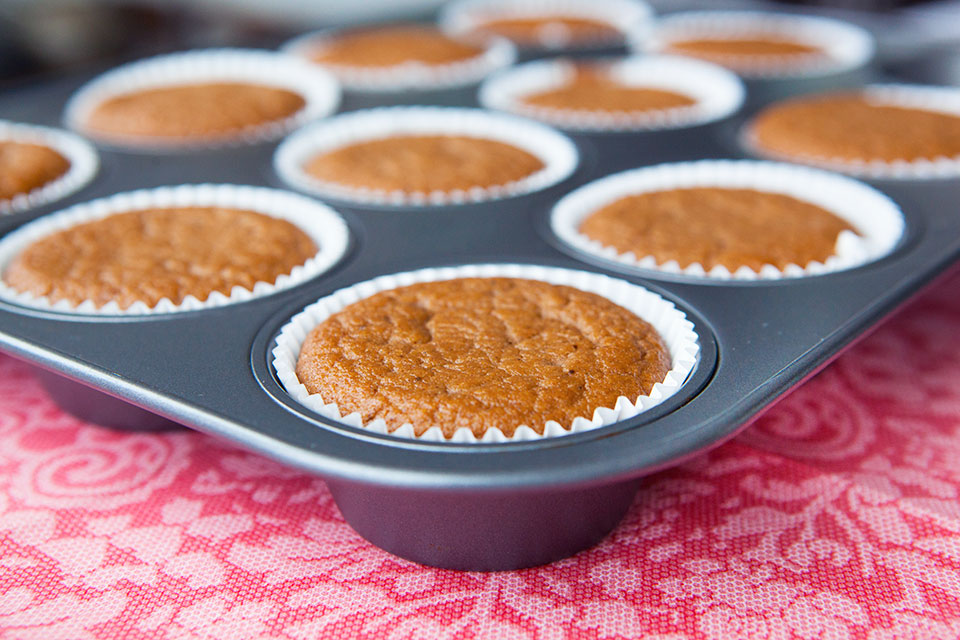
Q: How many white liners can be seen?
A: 11